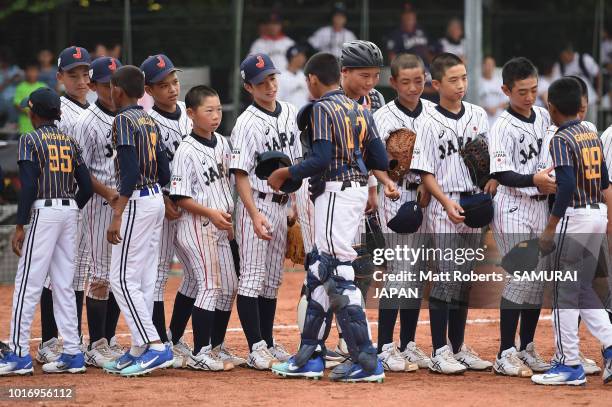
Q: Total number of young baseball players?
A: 14